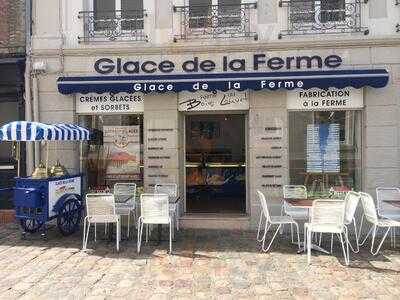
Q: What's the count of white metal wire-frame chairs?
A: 10